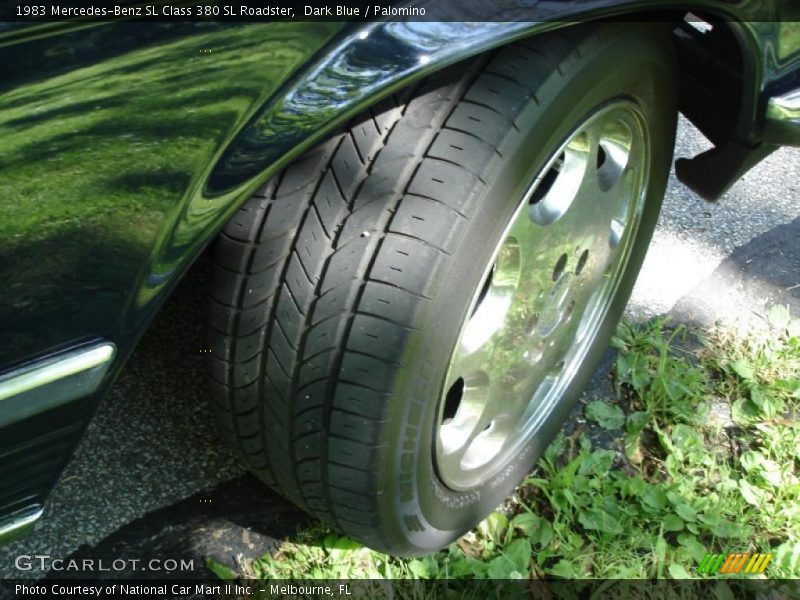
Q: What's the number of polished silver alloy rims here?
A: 1